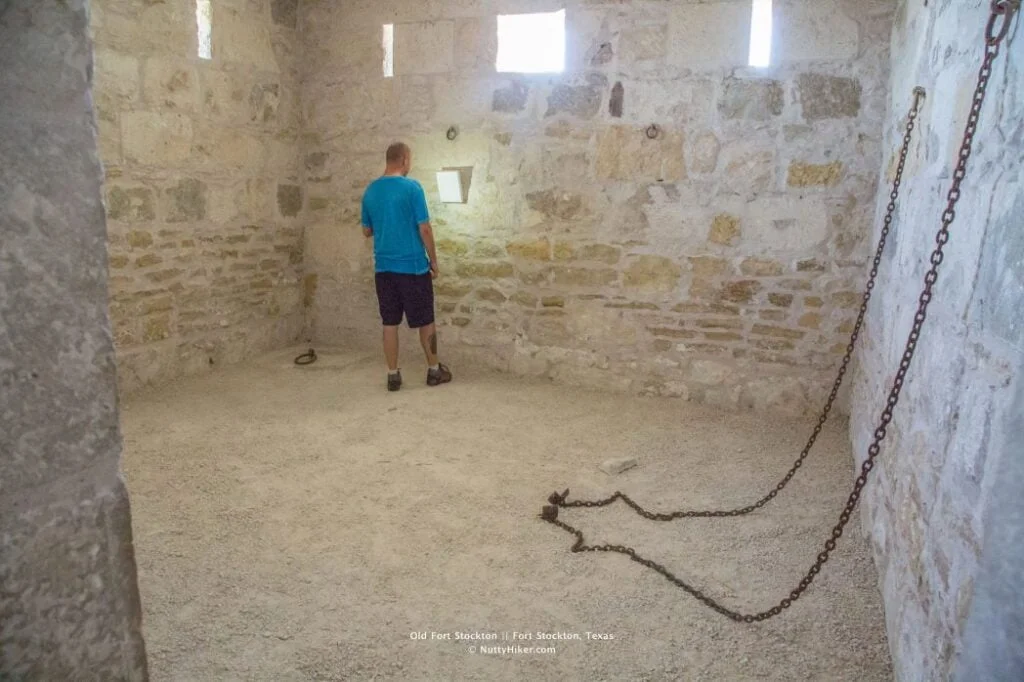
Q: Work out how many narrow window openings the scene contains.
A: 3